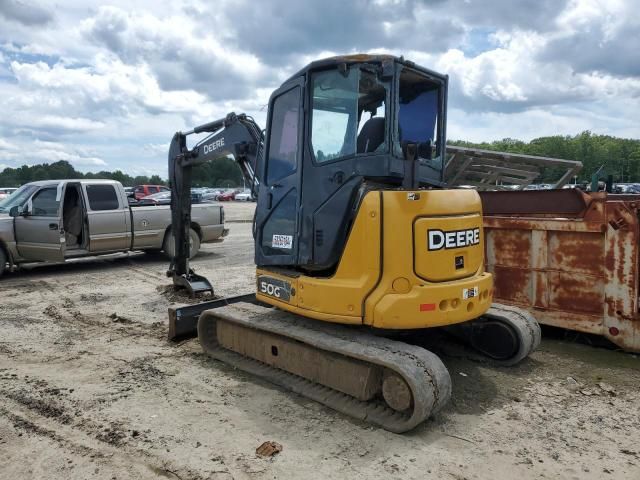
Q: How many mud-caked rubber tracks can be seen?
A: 2